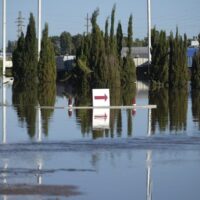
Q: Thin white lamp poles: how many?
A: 3